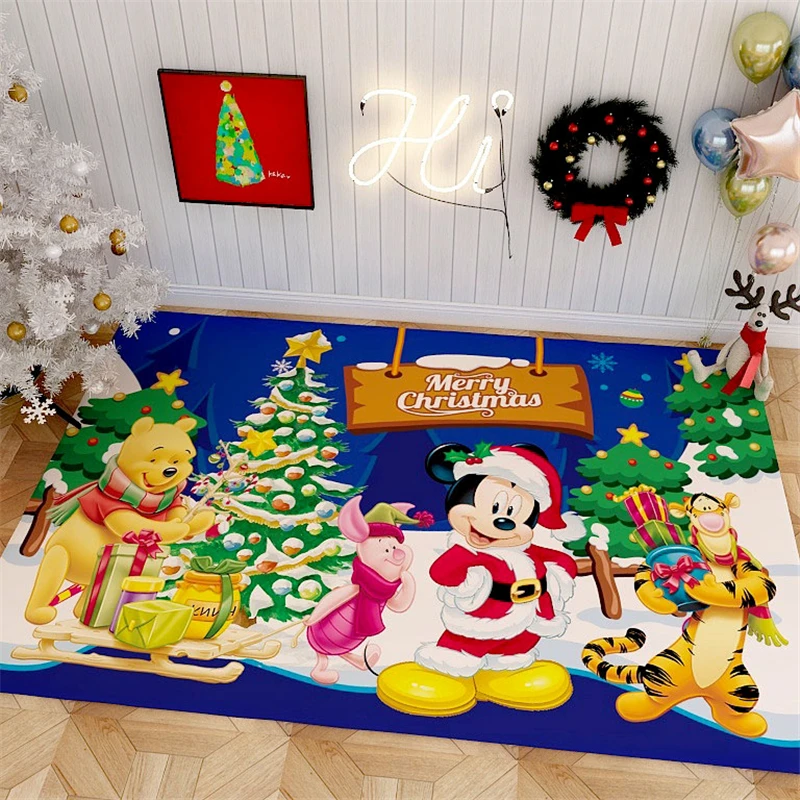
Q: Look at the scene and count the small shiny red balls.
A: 9